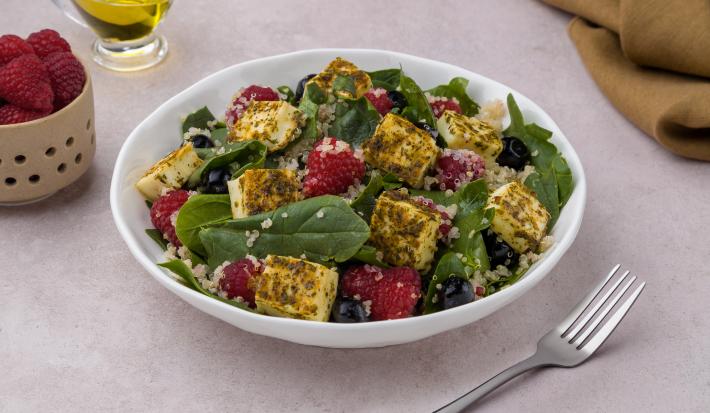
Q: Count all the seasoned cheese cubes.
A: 9